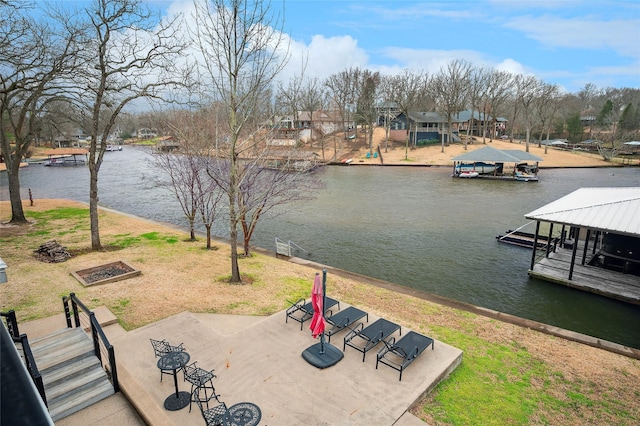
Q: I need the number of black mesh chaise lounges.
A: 4